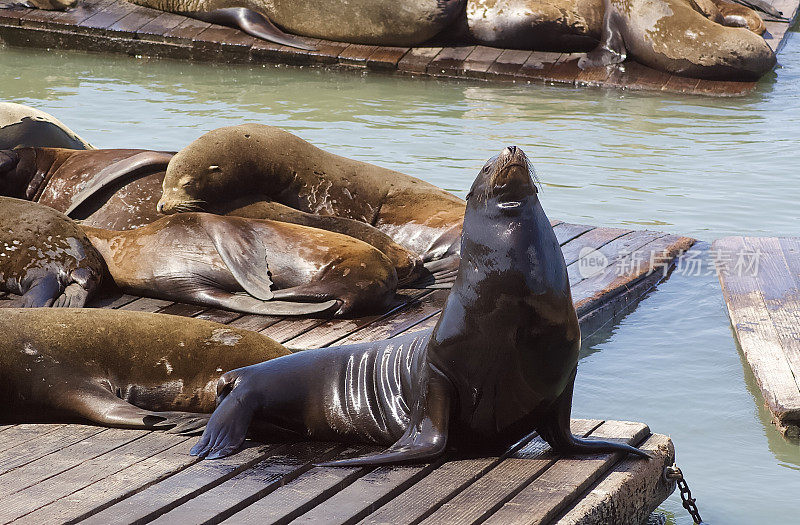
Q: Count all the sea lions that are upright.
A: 1